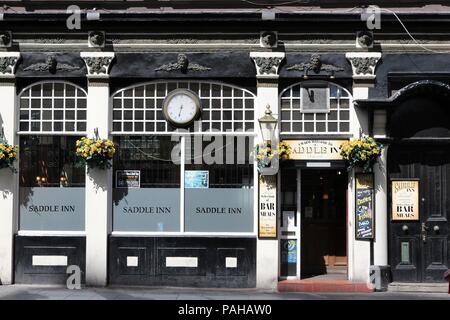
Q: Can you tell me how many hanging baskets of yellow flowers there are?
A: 4